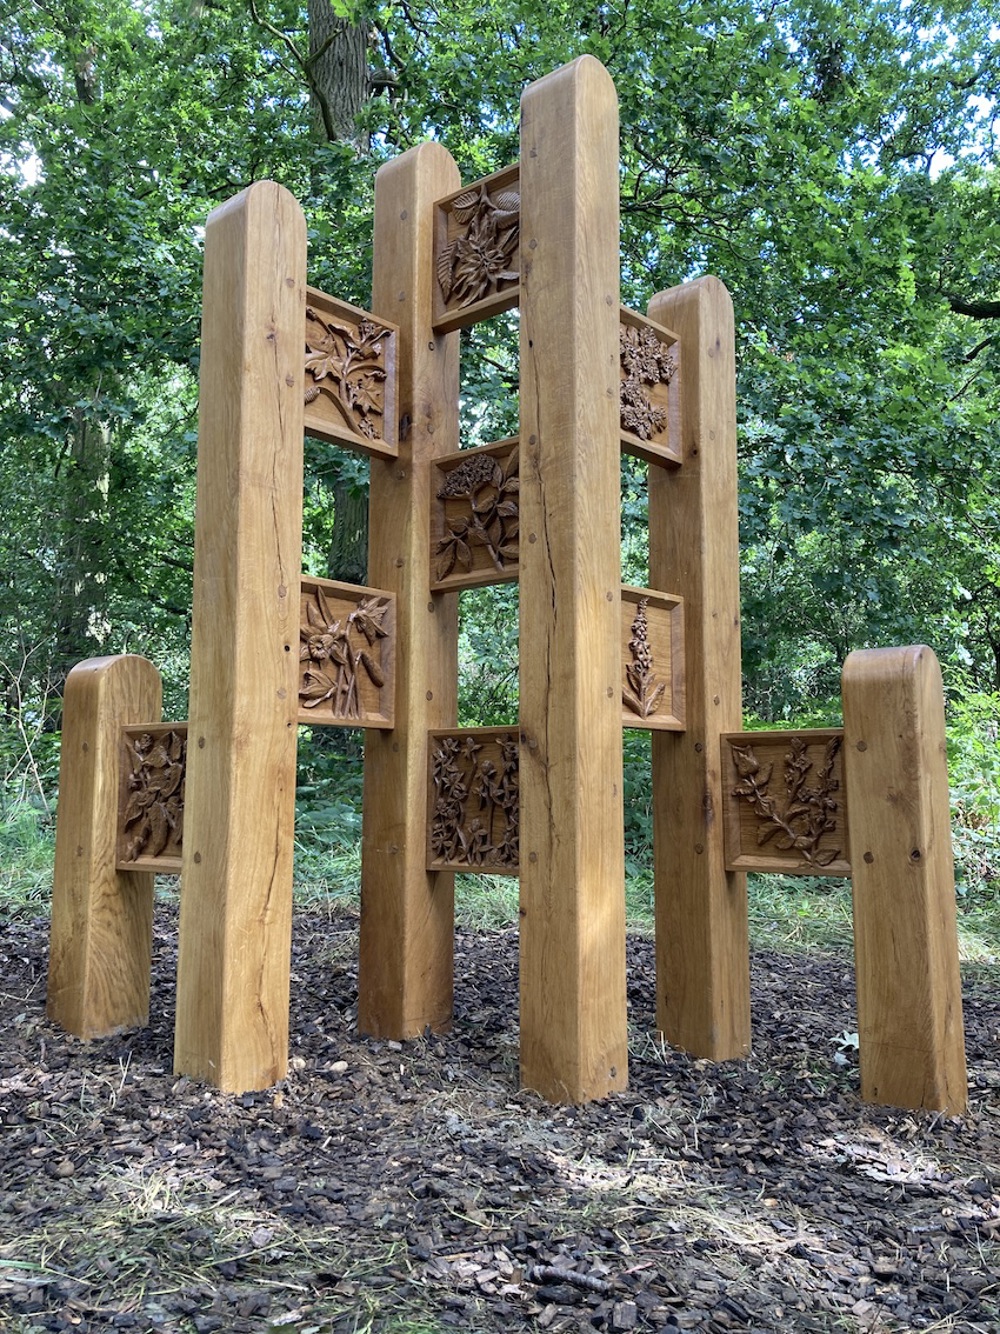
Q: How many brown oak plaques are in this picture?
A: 9